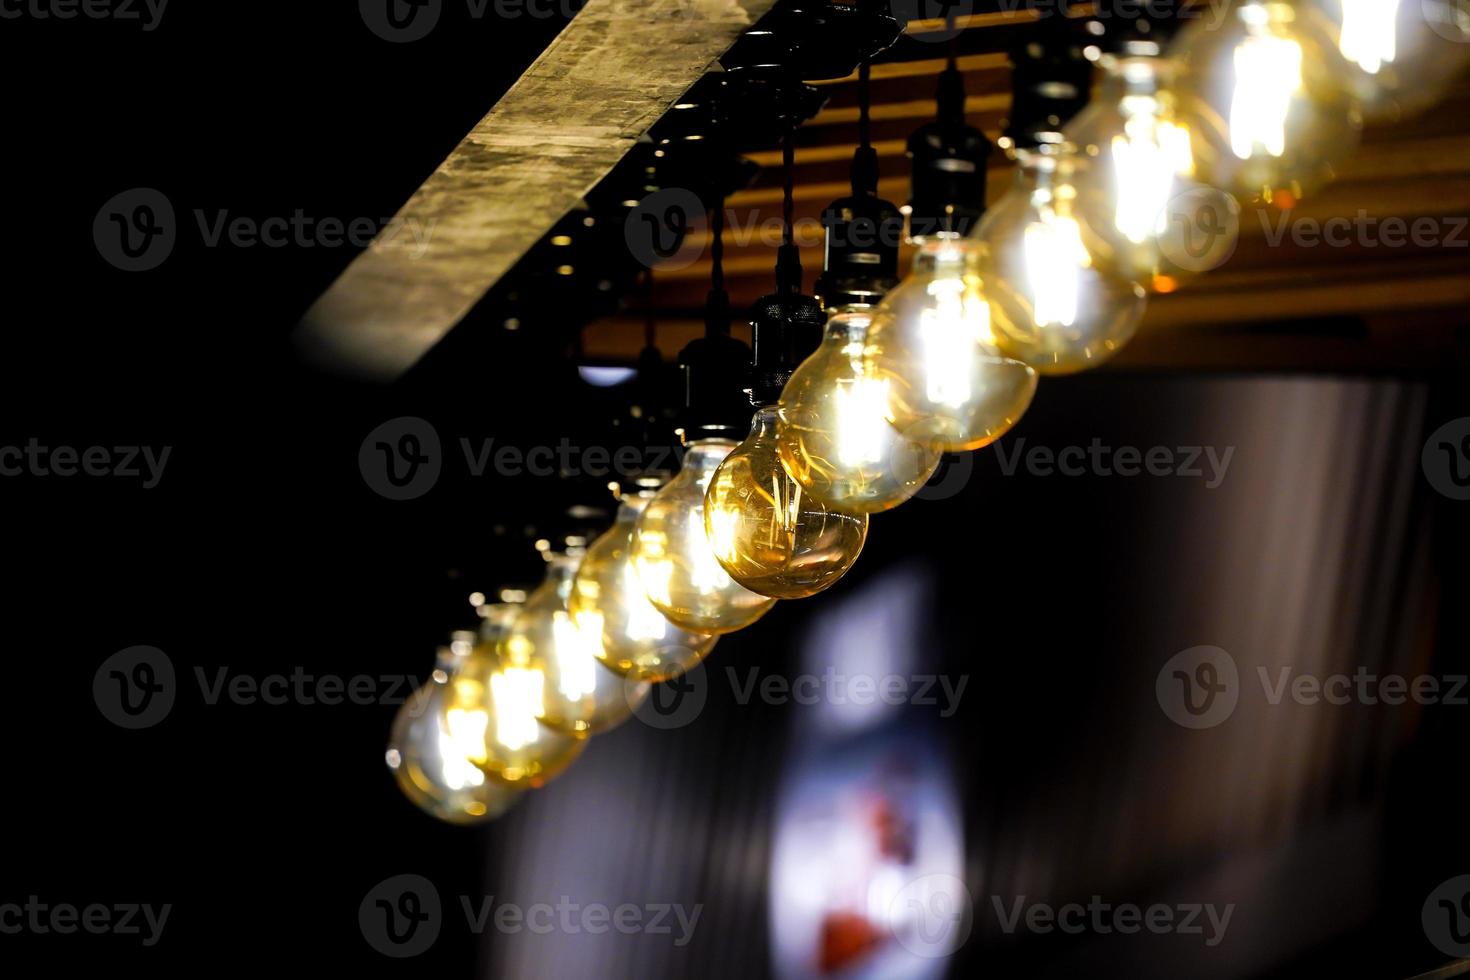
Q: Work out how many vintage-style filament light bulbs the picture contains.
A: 12